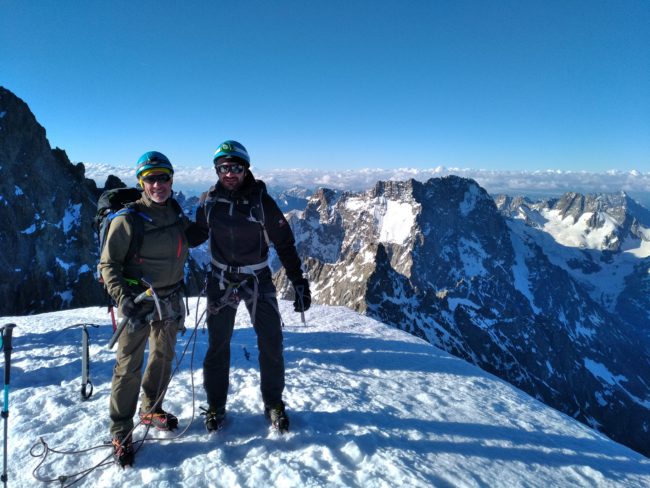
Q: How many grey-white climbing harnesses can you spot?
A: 1